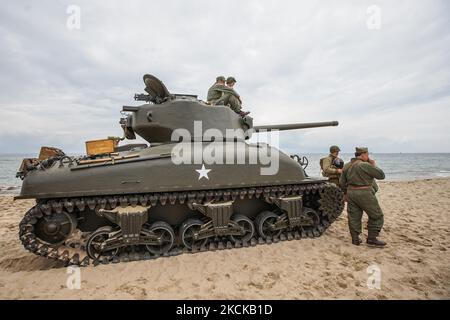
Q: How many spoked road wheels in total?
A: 6